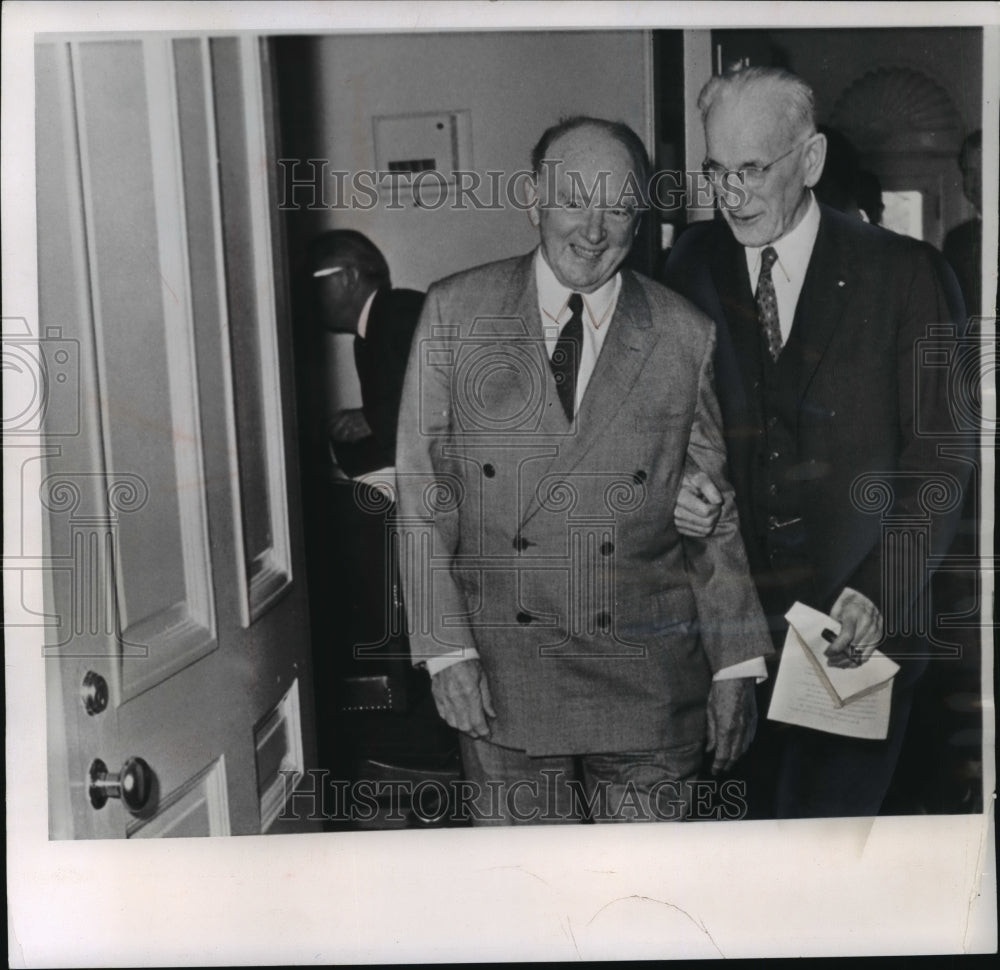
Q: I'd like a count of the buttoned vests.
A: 1